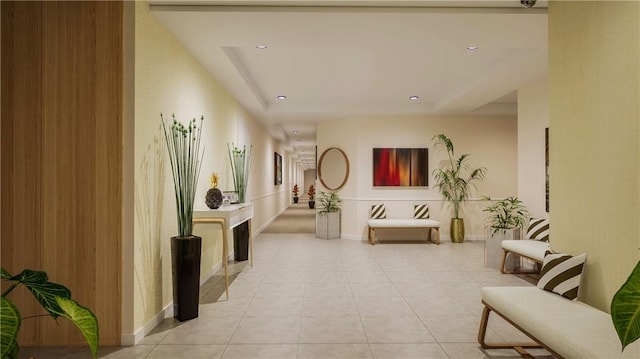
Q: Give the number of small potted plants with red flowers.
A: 2